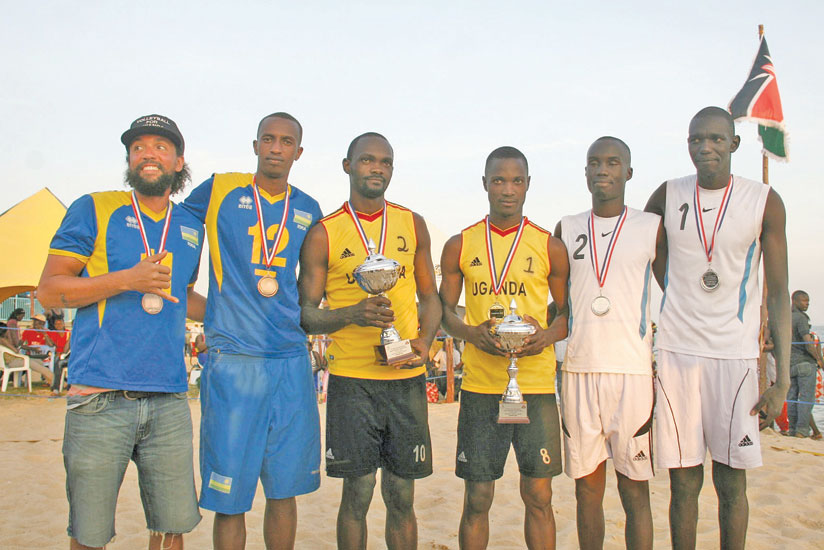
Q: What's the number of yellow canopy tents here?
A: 1